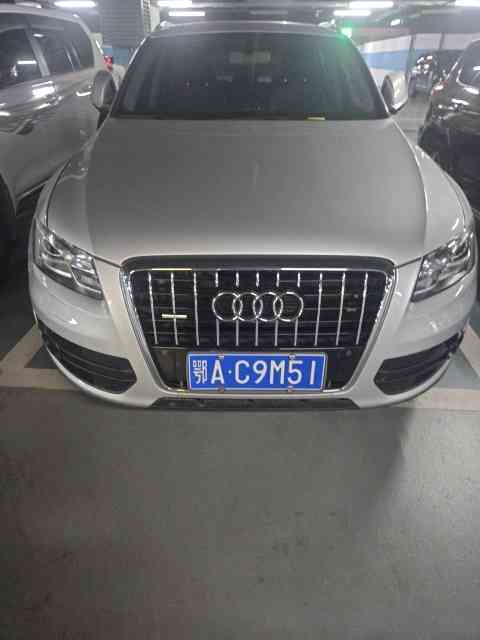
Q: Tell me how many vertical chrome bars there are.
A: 11